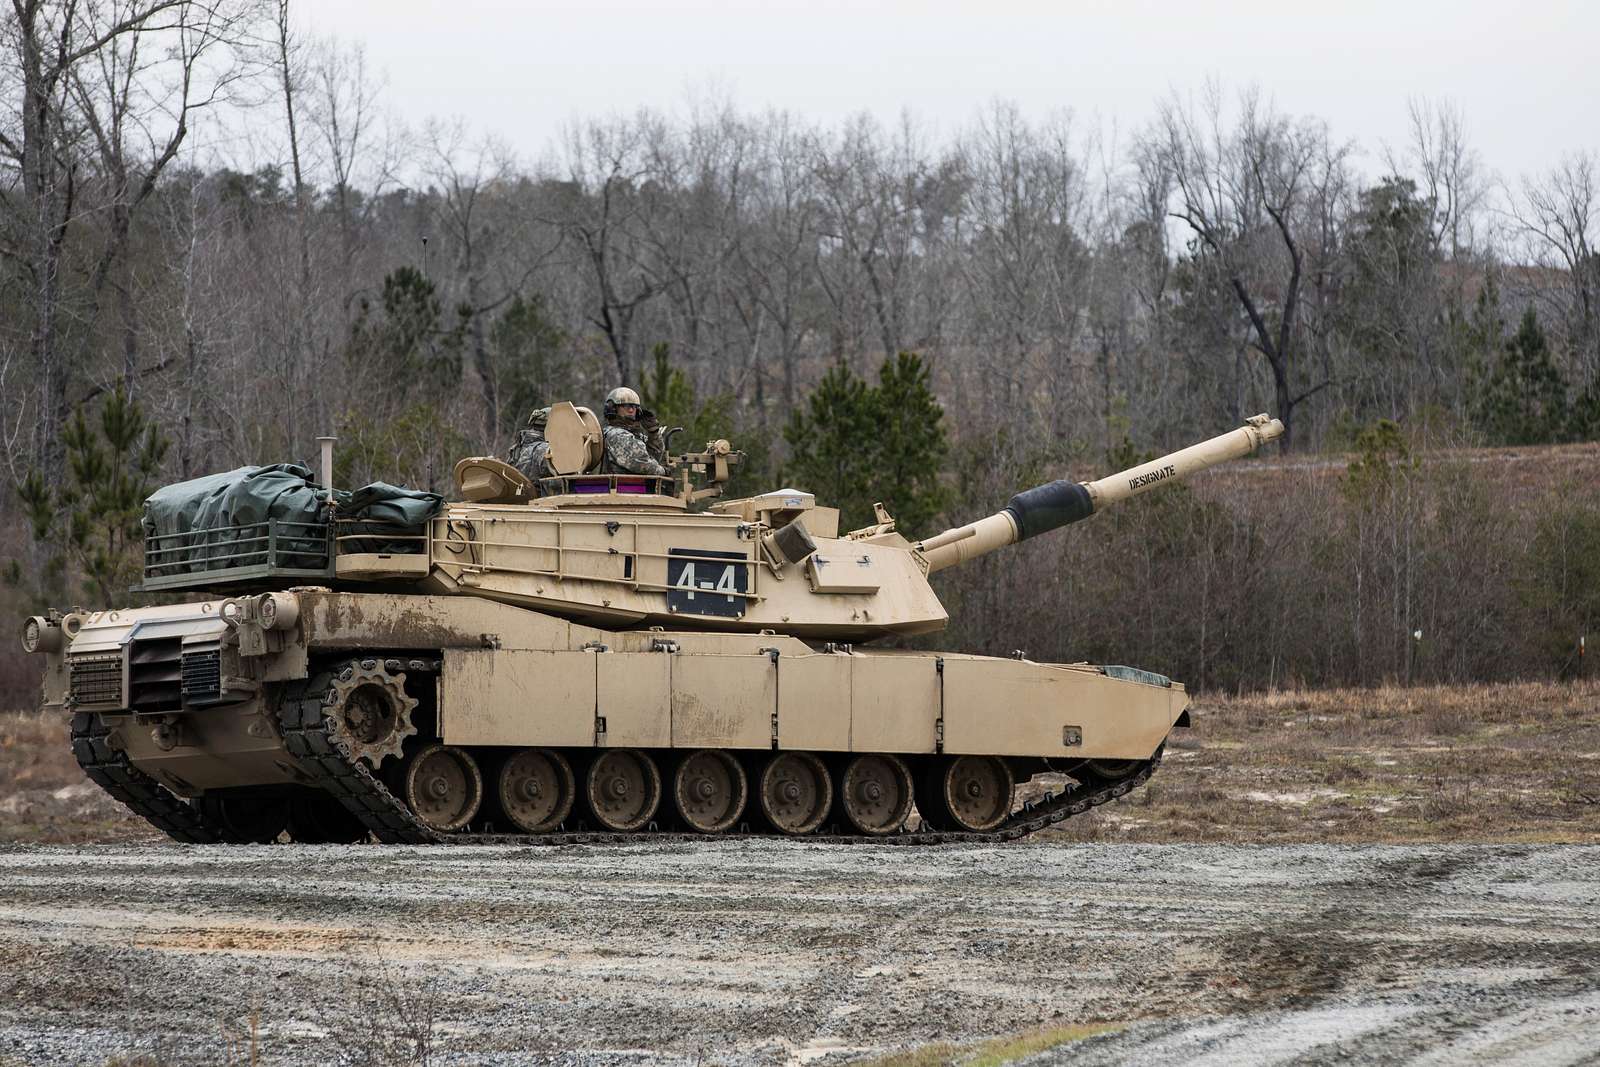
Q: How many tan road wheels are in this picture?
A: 7